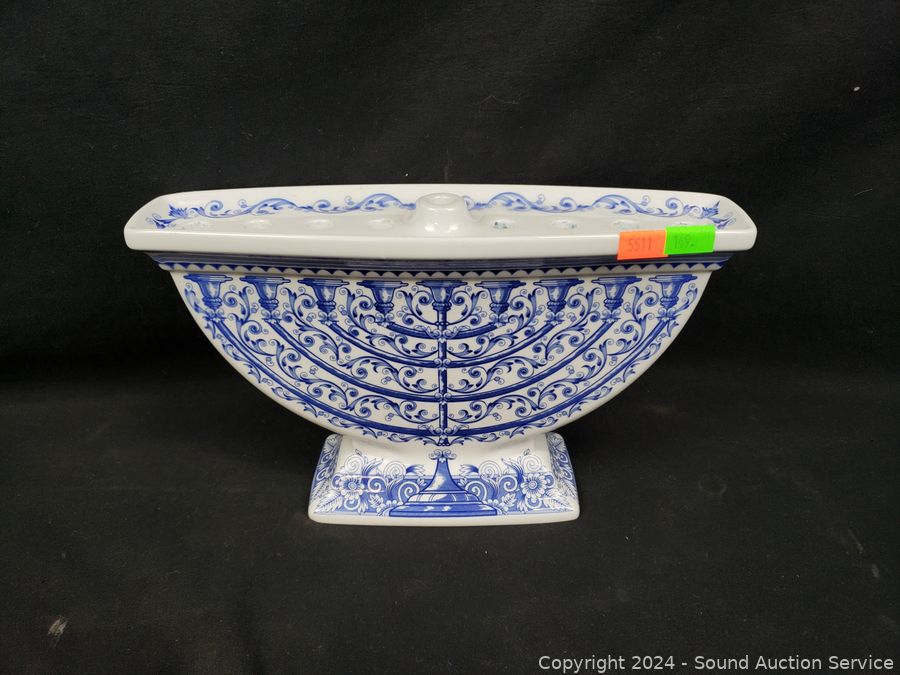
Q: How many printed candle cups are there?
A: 9